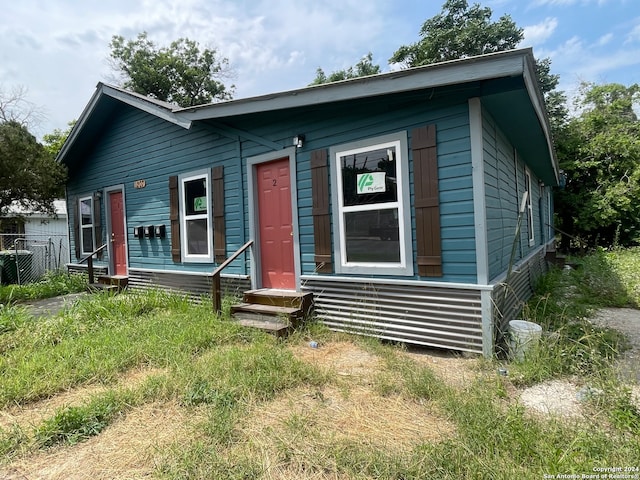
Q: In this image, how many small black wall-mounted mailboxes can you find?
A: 3